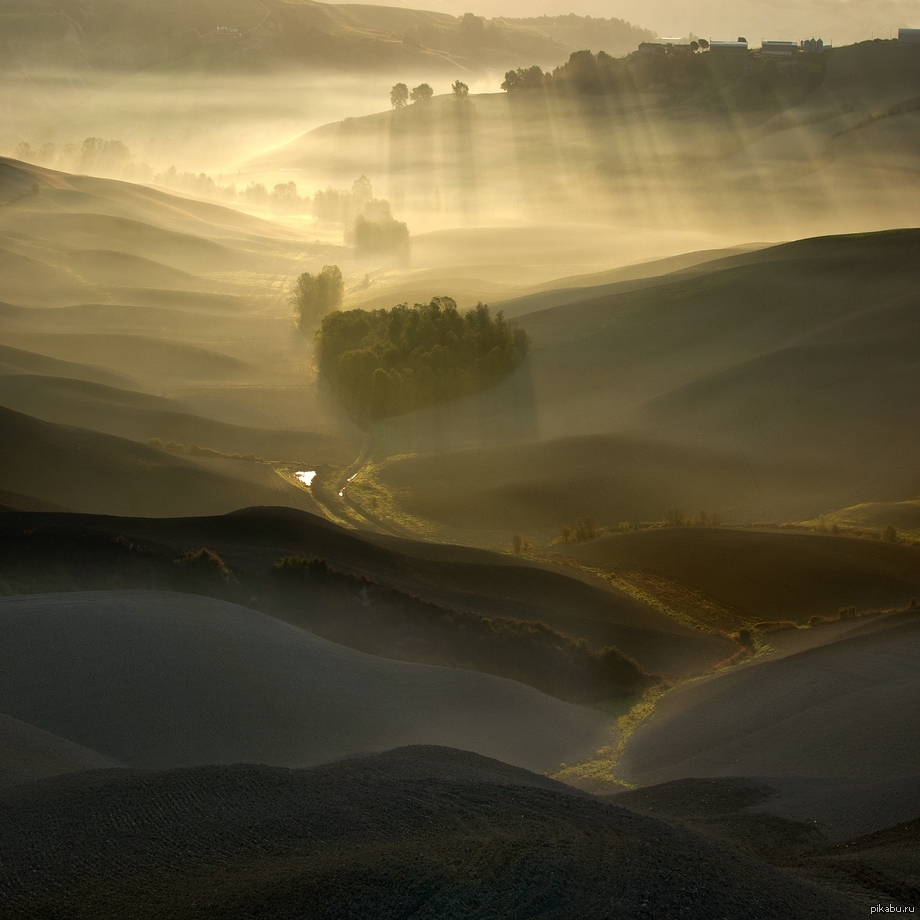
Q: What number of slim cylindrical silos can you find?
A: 3